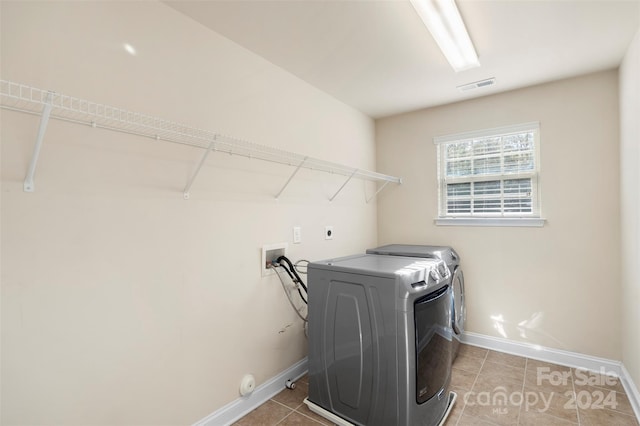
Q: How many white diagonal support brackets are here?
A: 5